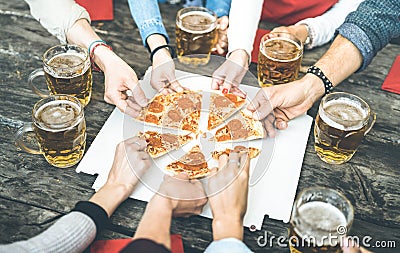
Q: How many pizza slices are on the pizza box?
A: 7